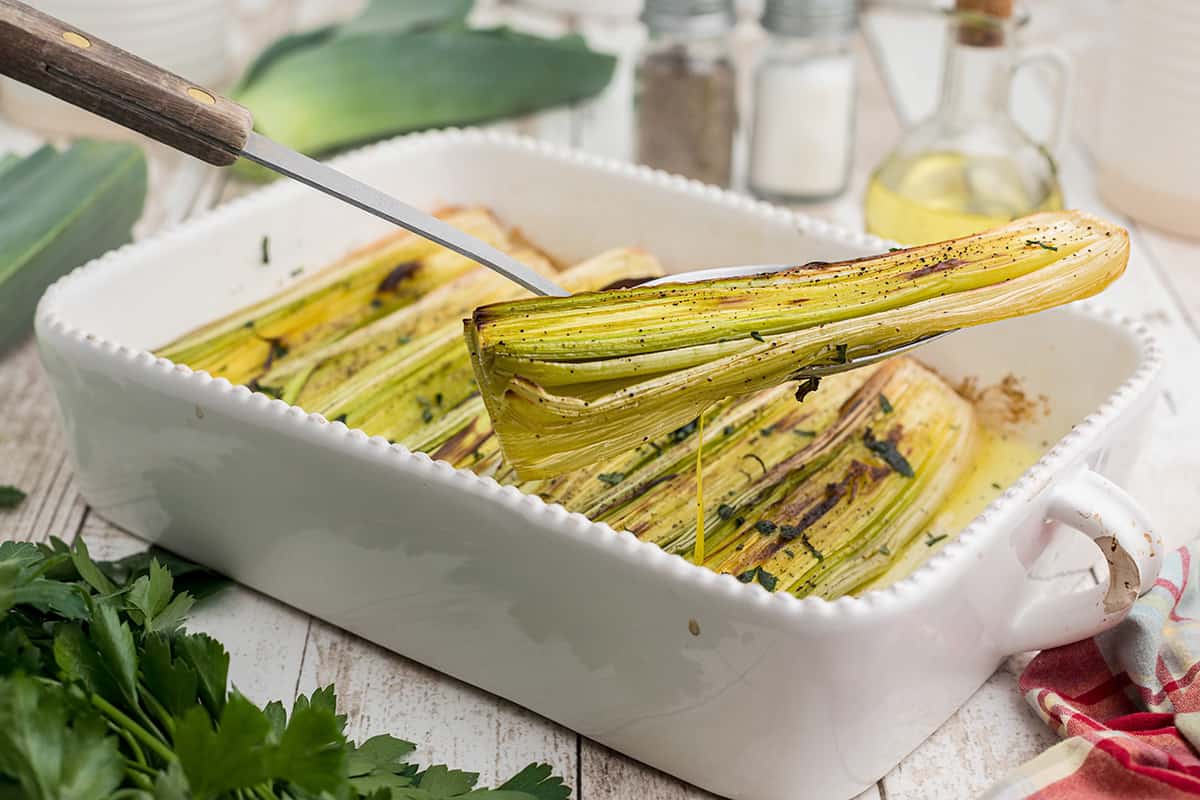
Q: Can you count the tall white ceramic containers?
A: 2